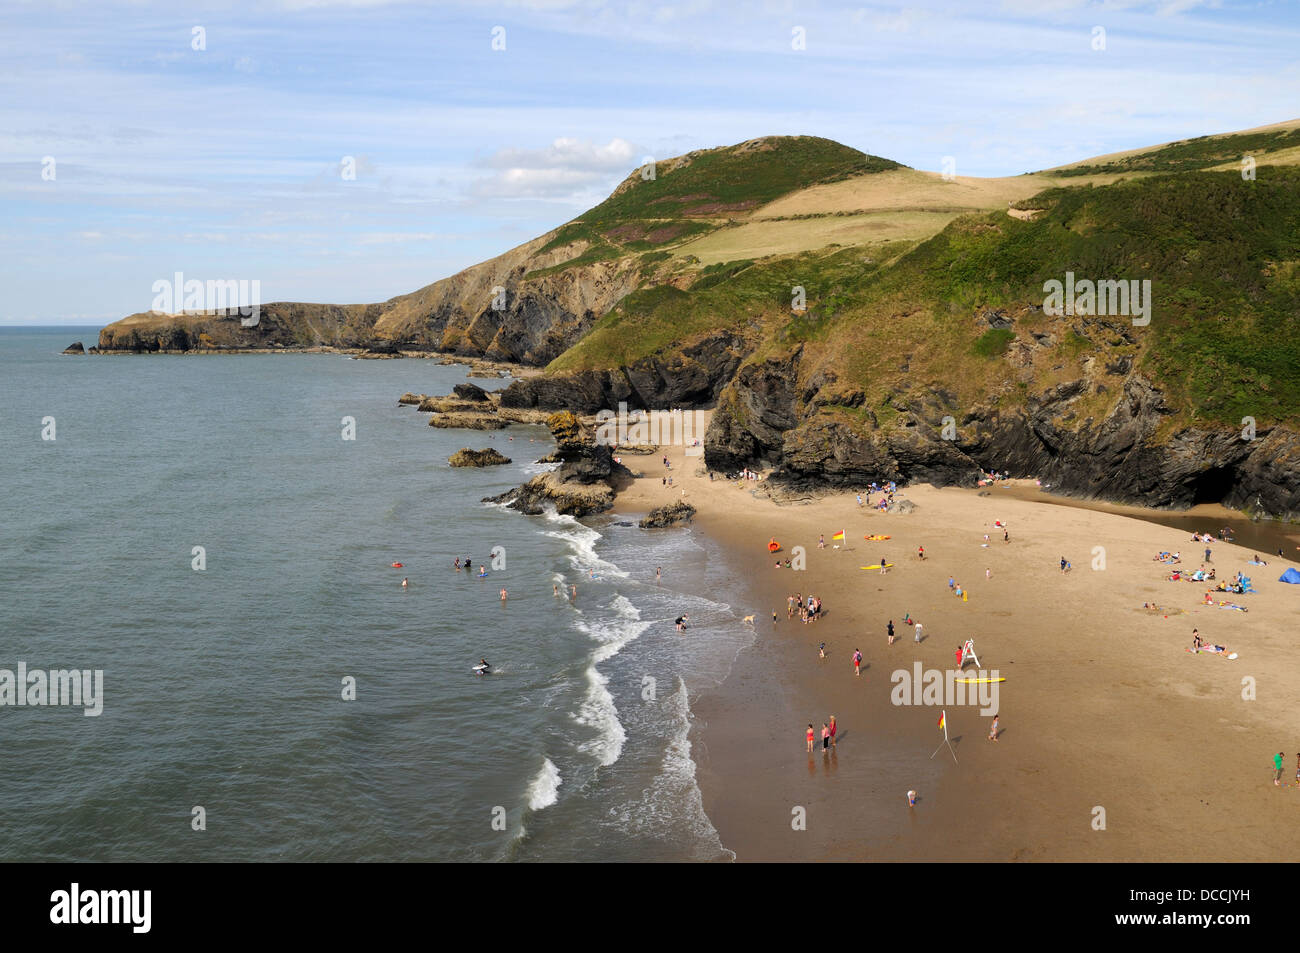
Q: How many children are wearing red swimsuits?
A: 1